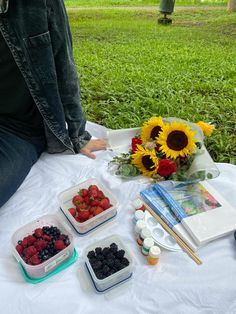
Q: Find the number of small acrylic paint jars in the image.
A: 6